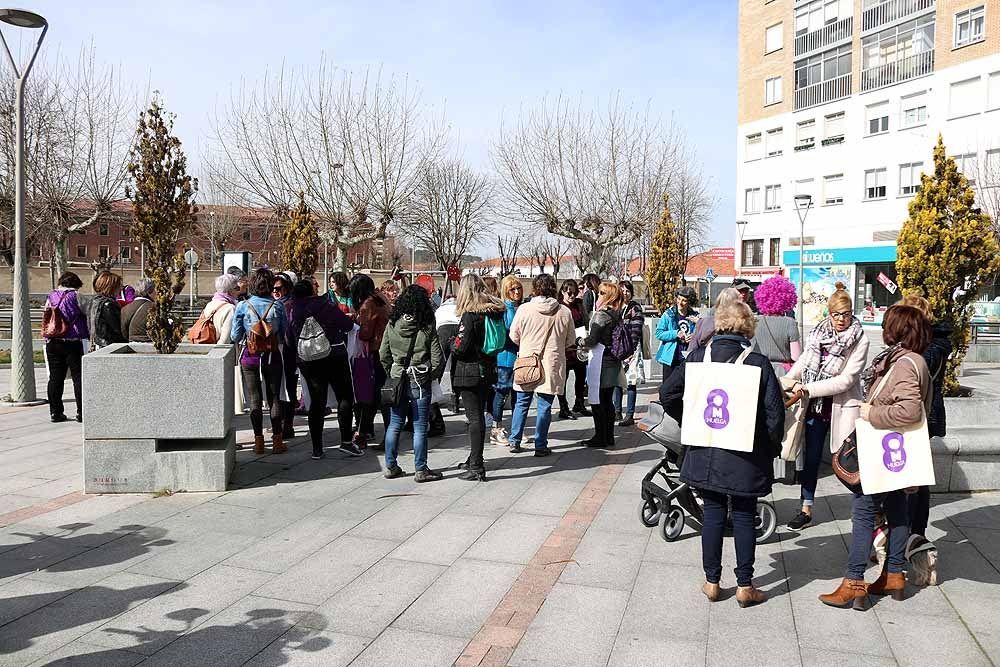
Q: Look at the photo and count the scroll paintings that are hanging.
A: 0